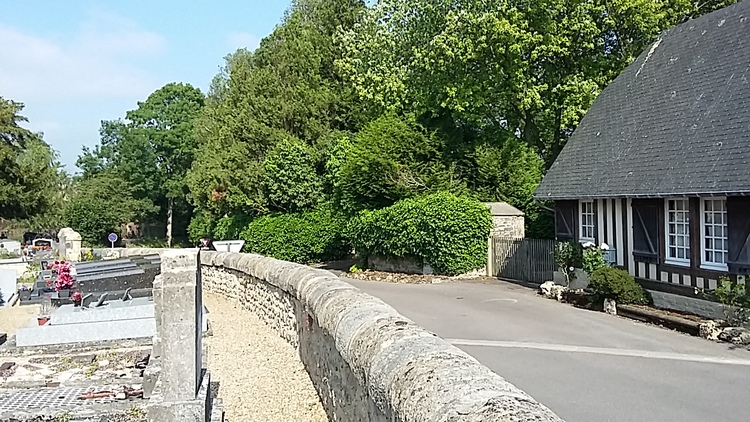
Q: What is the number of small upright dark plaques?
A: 3